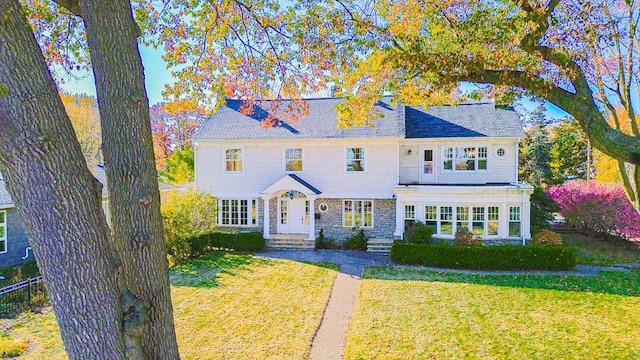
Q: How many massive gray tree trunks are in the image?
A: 2